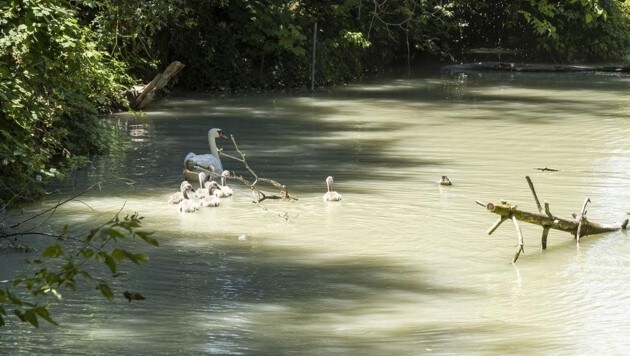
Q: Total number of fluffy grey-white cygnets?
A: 7